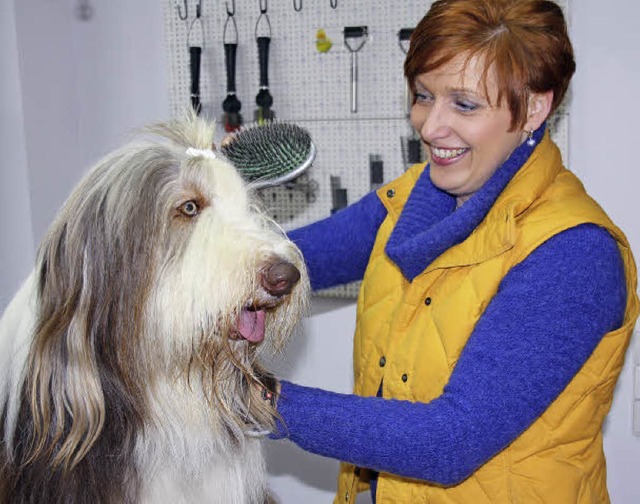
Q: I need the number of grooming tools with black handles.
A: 3